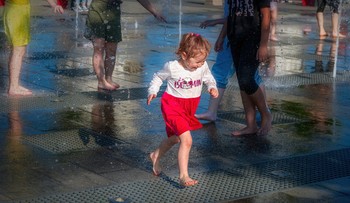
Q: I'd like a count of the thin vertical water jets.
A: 3